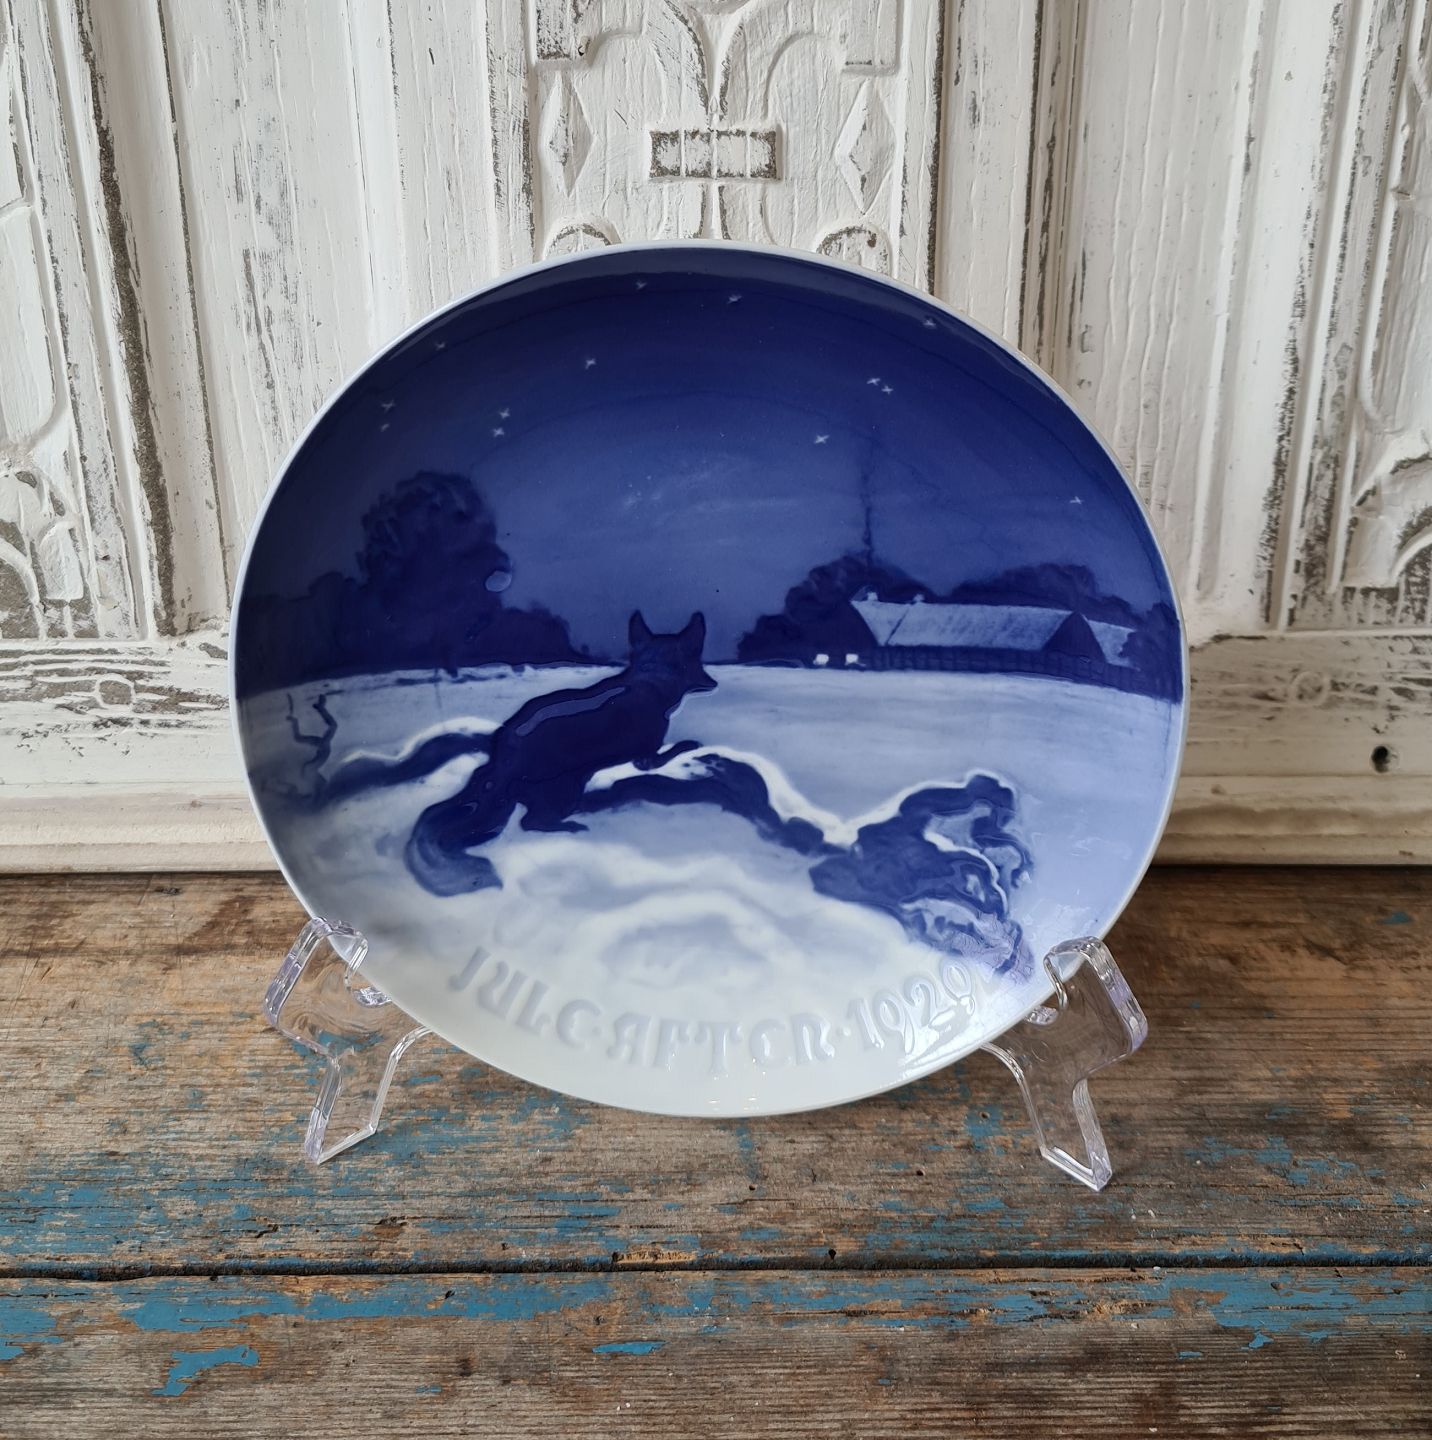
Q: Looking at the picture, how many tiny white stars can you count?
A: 13